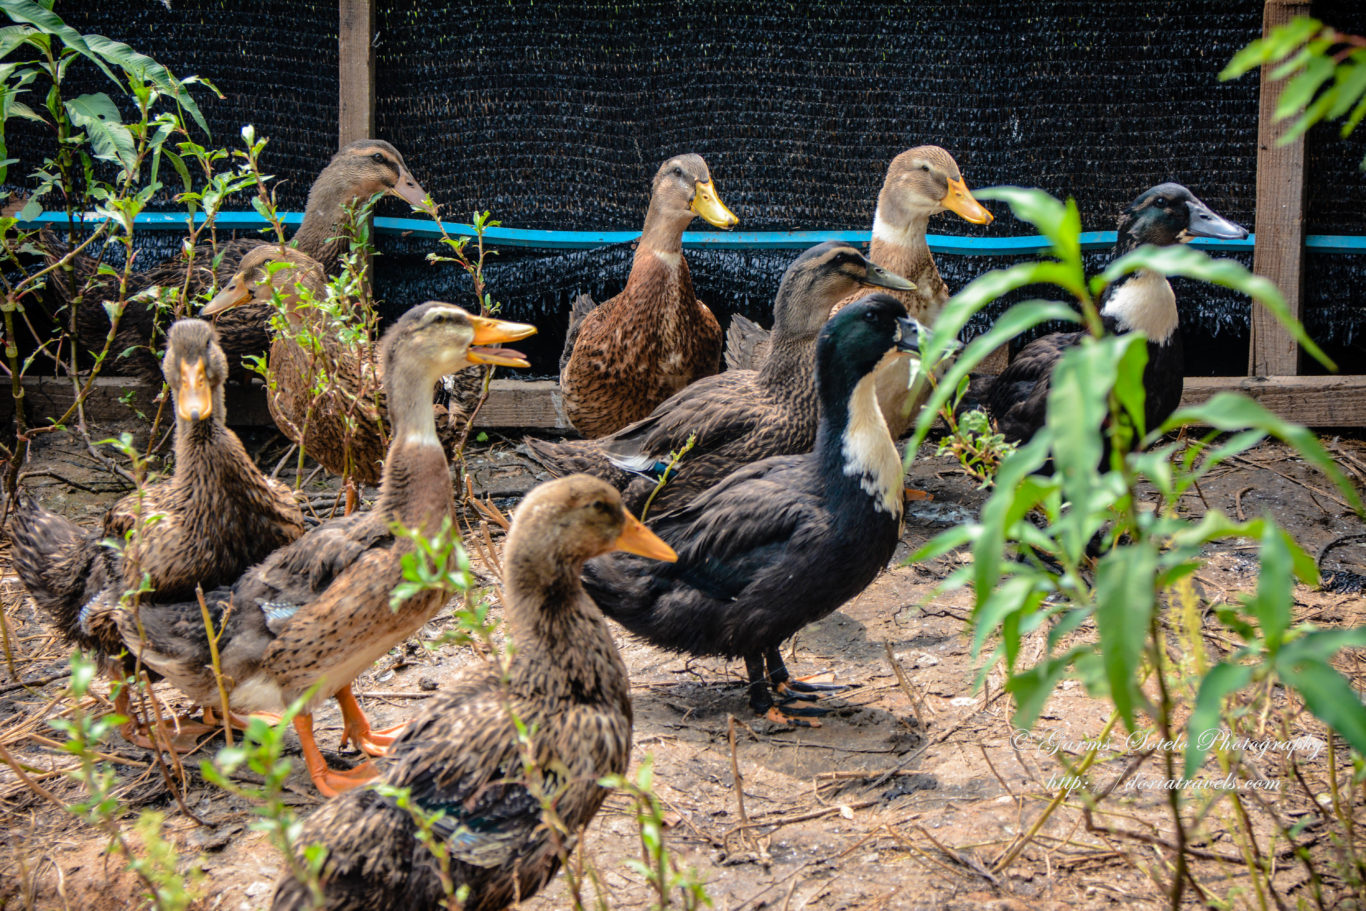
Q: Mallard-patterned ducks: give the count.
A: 8